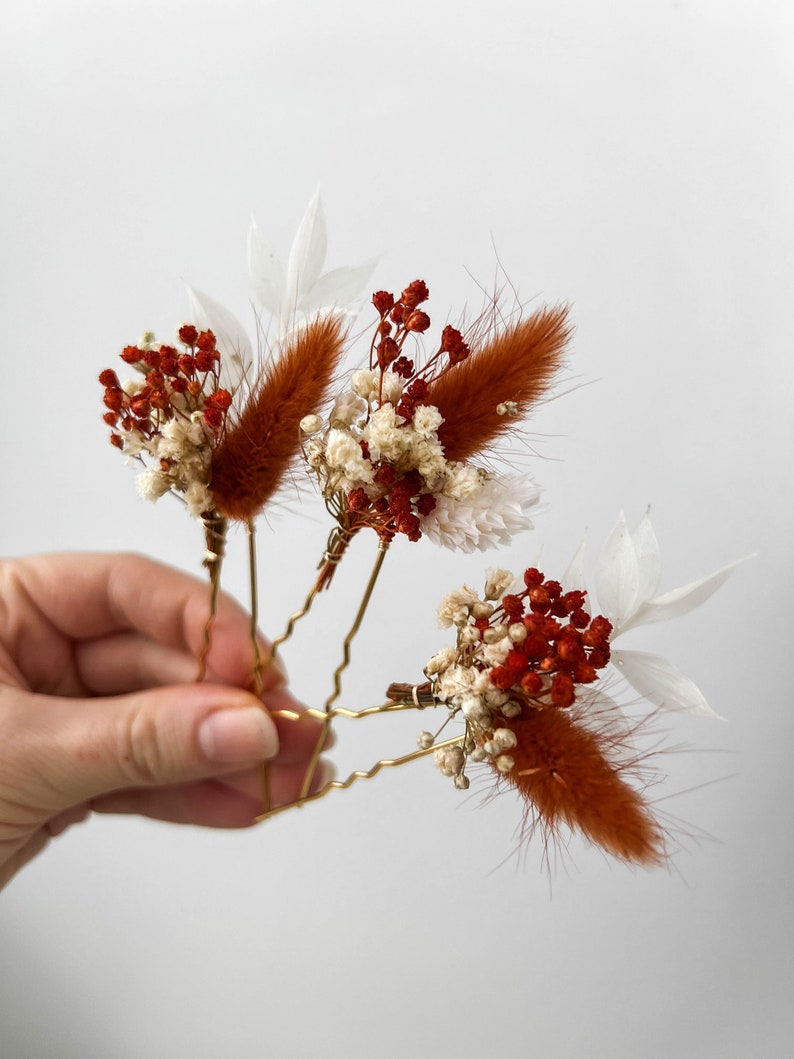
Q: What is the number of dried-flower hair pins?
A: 3